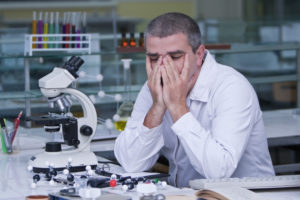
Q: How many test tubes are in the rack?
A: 10